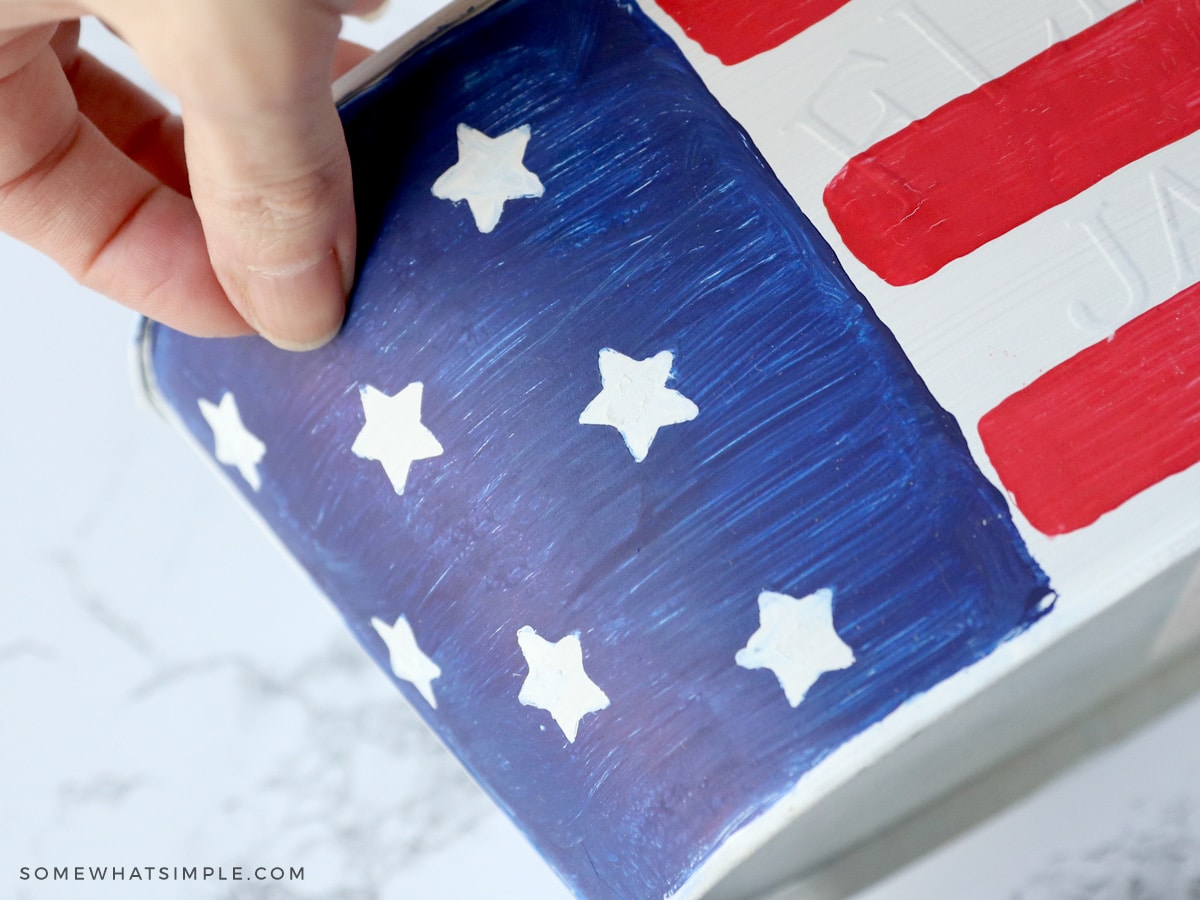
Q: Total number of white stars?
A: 7